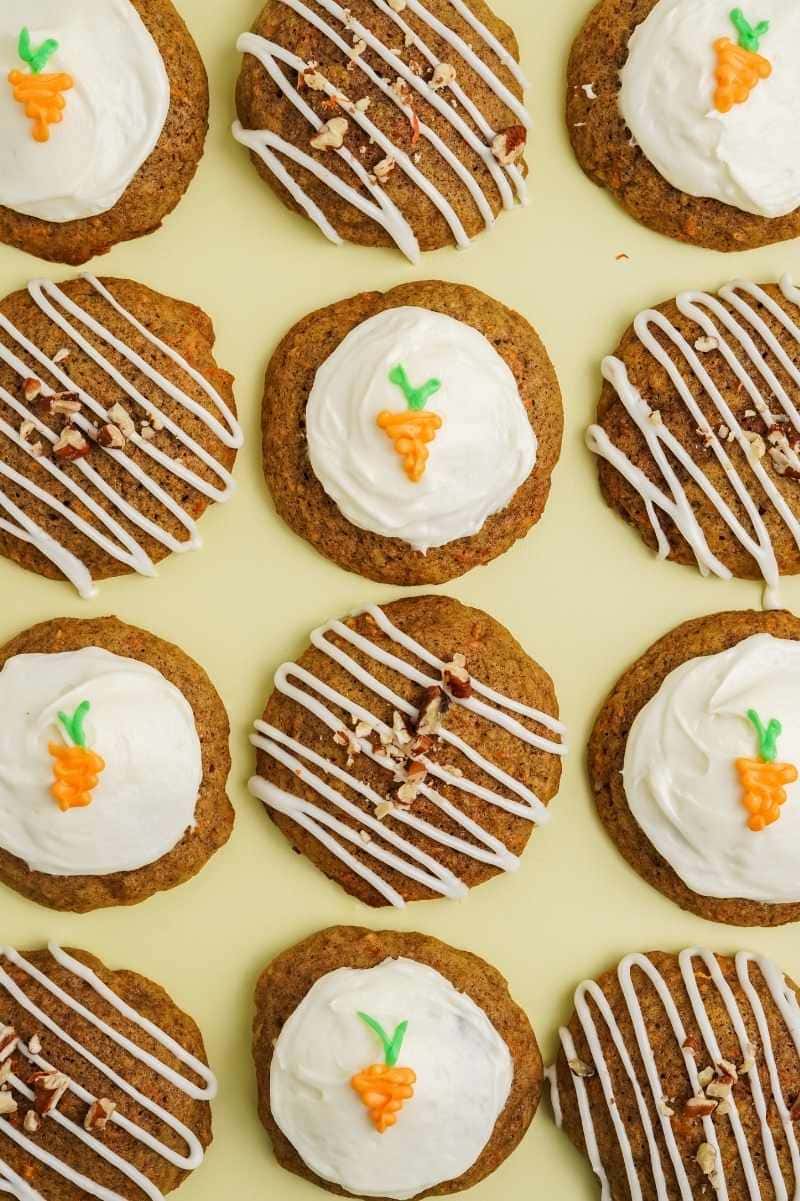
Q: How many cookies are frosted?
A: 6